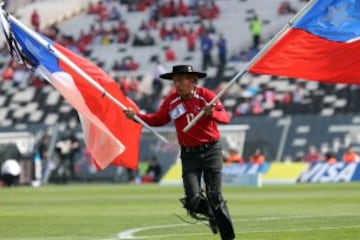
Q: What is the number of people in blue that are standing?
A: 2